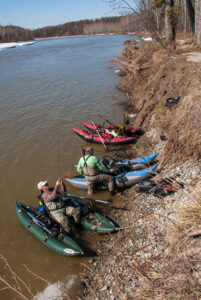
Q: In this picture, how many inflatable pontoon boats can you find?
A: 3